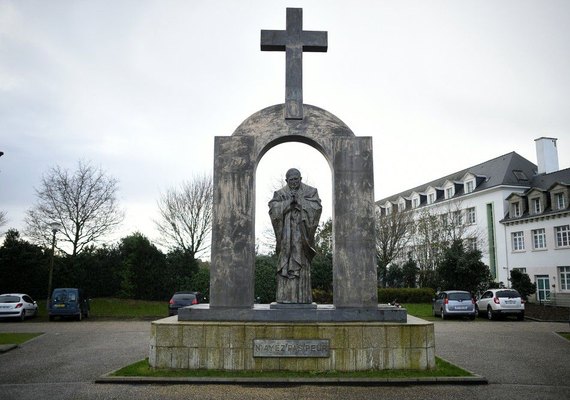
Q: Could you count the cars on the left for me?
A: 3